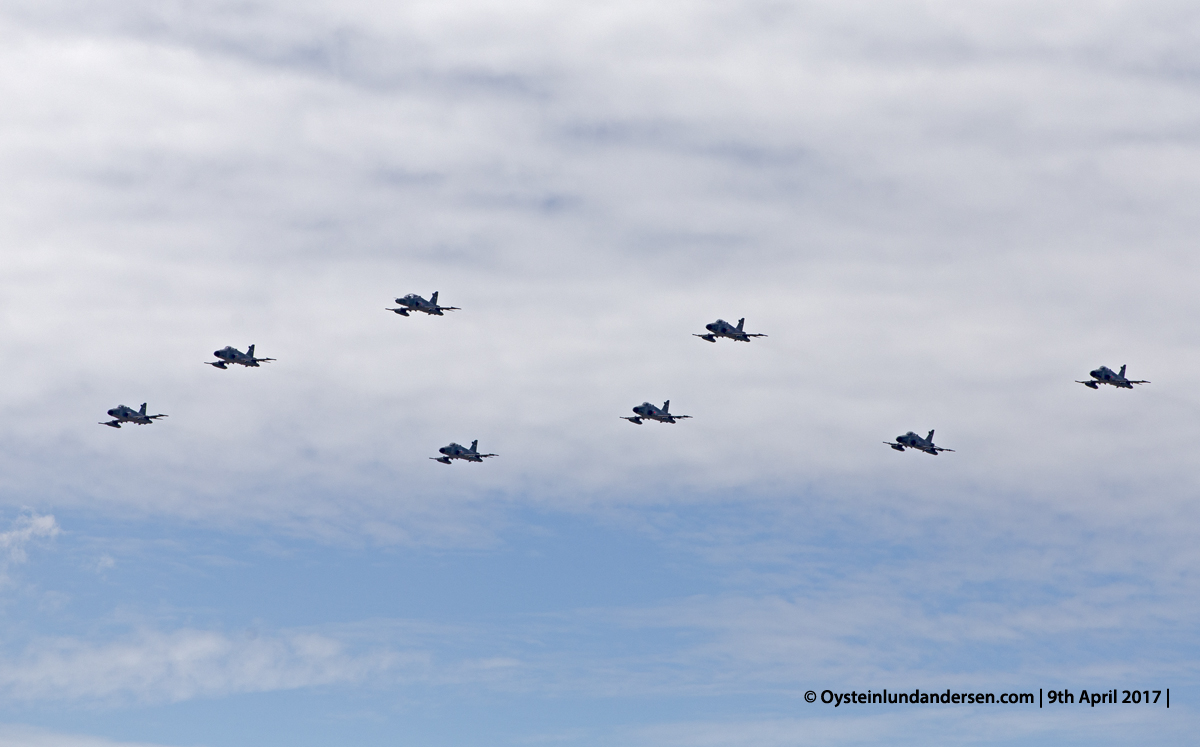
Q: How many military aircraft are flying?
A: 8